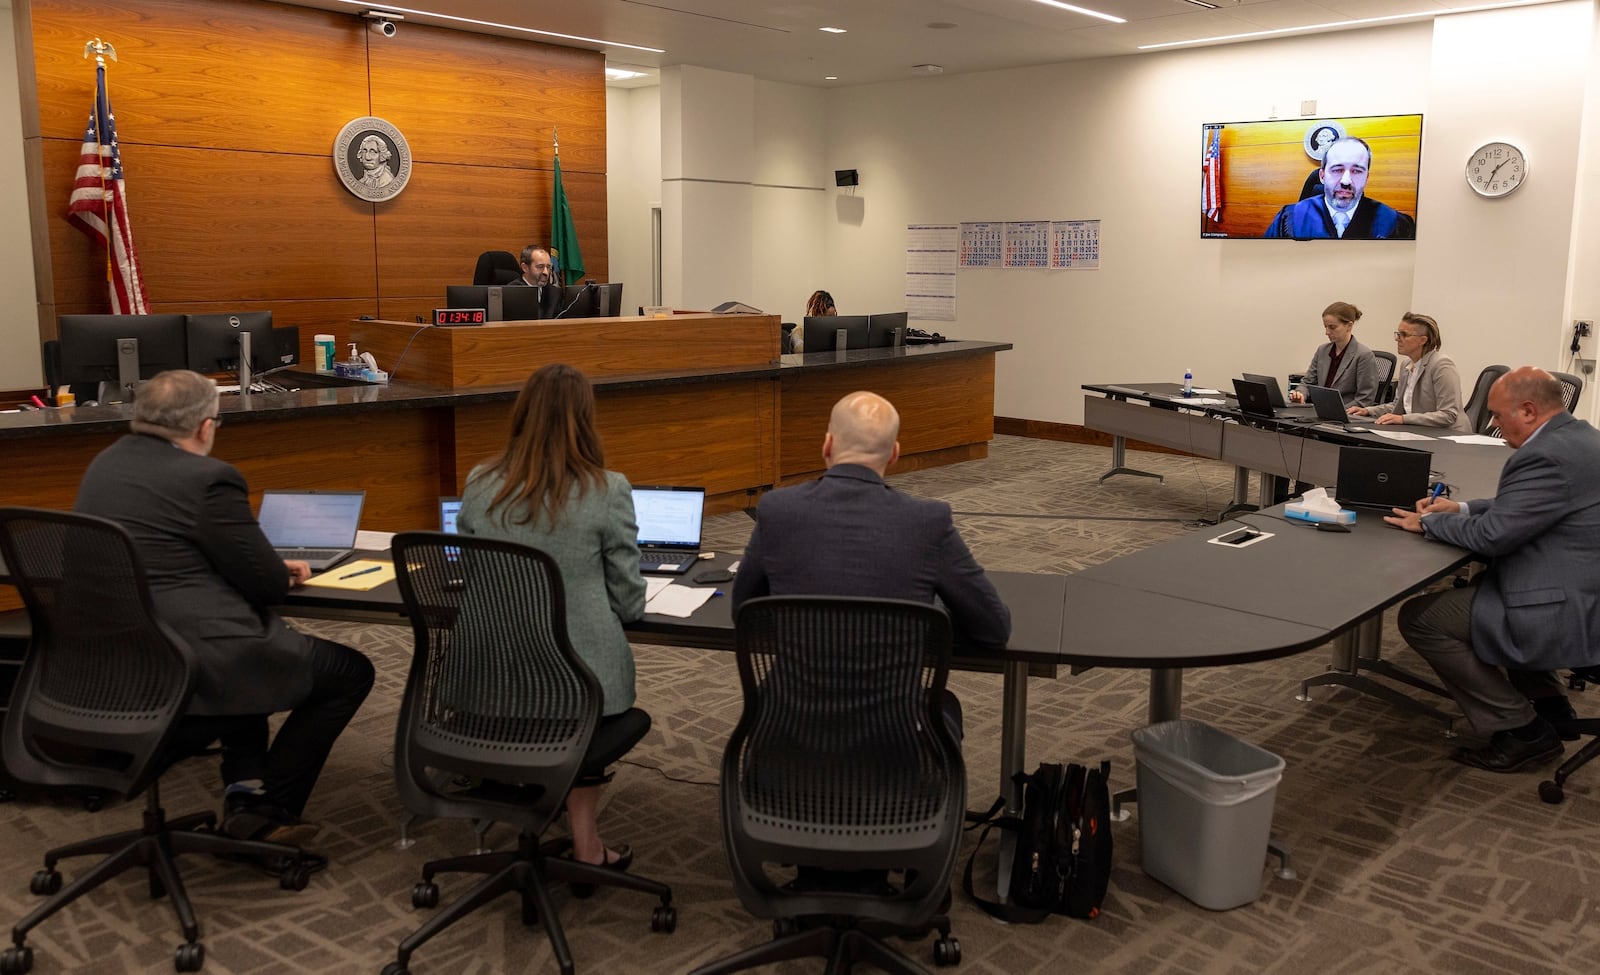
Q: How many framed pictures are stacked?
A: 0